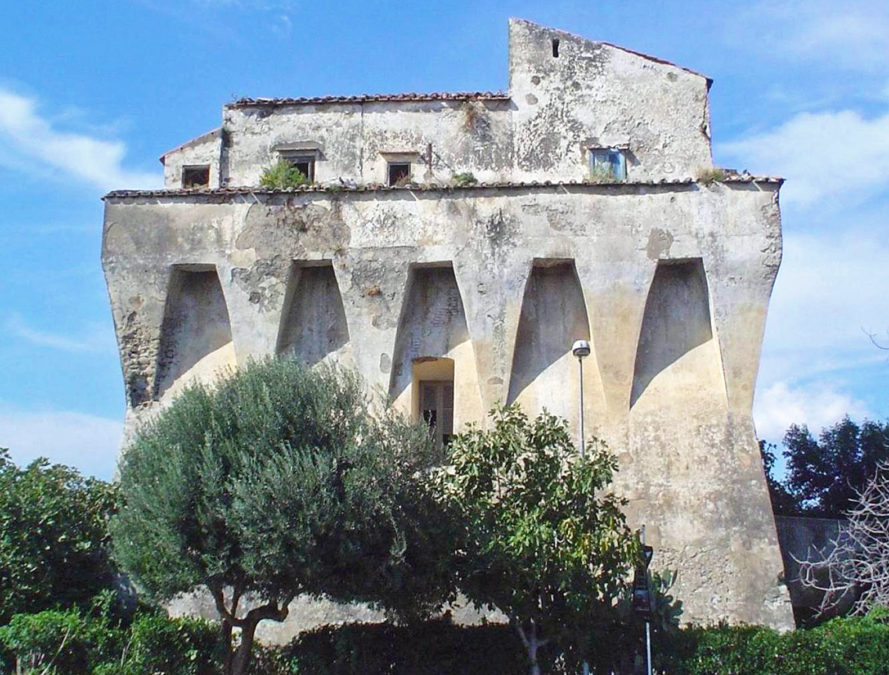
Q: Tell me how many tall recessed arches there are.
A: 5